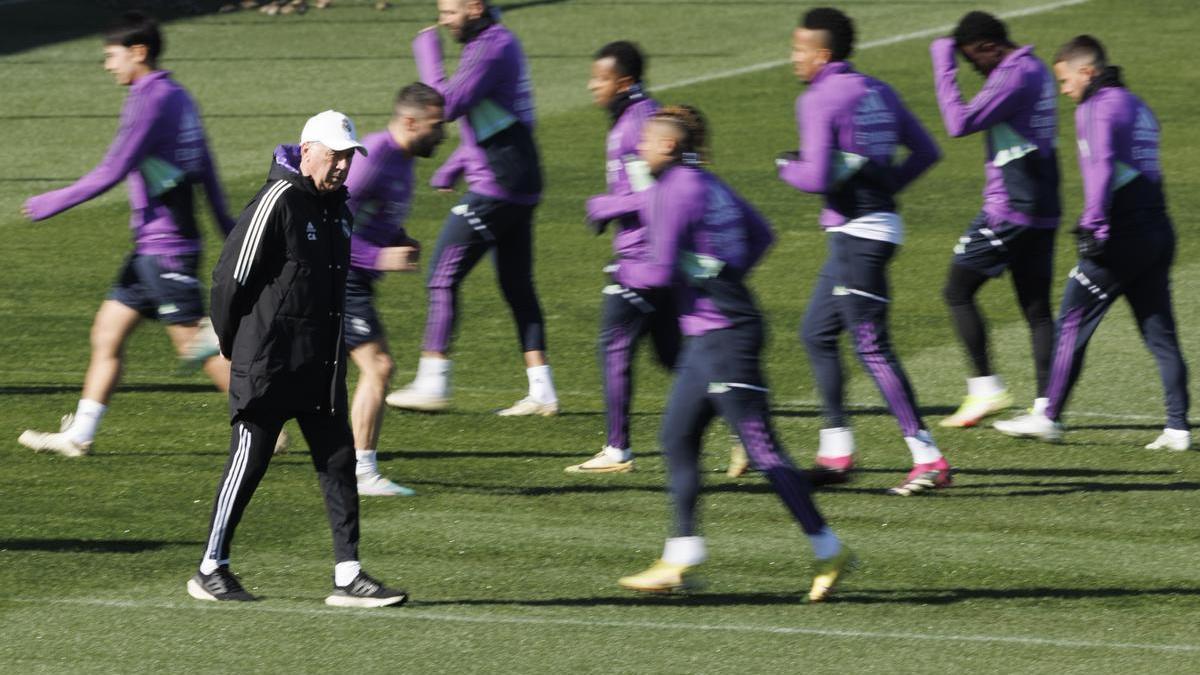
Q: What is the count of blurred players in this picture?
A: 8